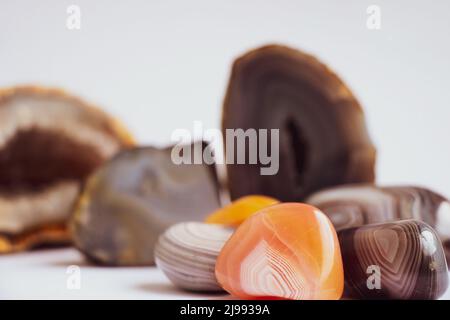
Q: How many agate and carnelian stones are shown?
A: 8